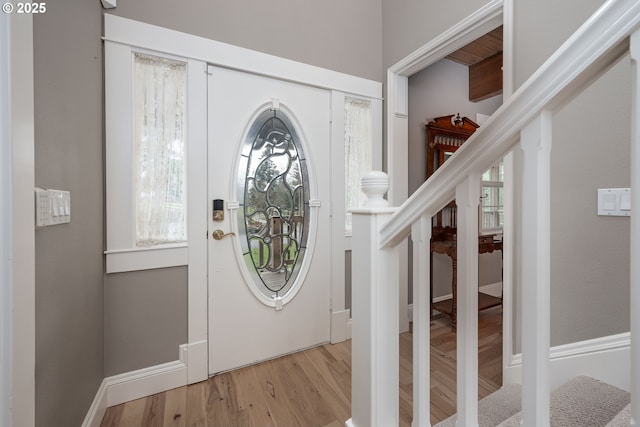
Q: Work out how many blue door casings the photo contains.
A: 0